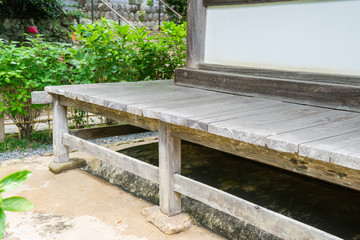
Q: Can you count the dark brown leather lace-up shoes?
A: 0